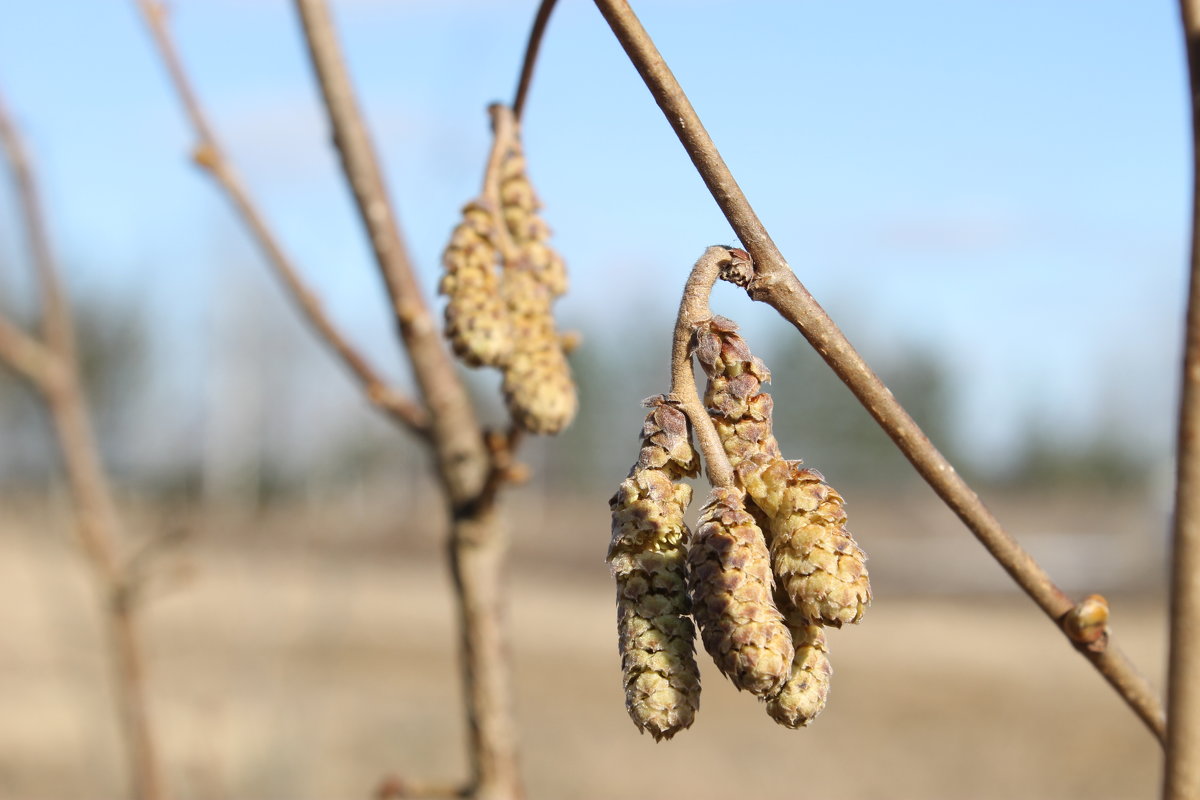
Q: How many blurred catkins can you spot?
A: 3